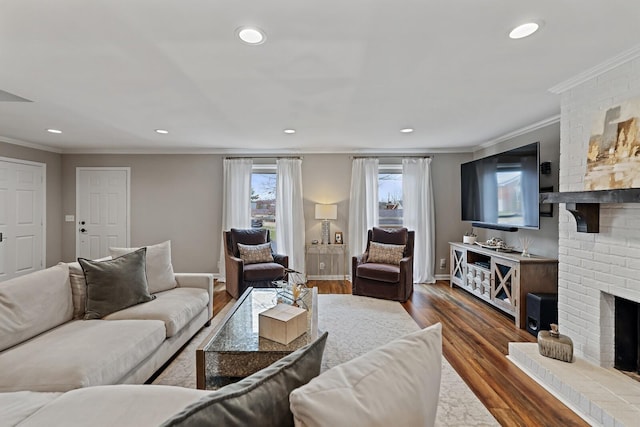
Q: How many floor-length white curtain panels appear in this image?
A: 4